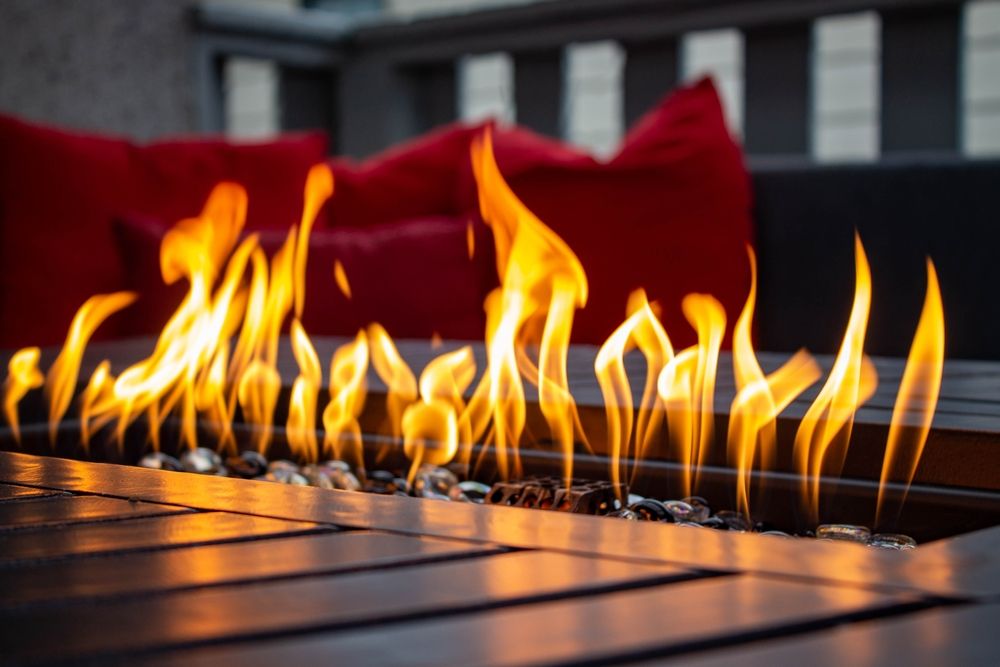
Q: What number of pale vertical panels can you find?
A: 6